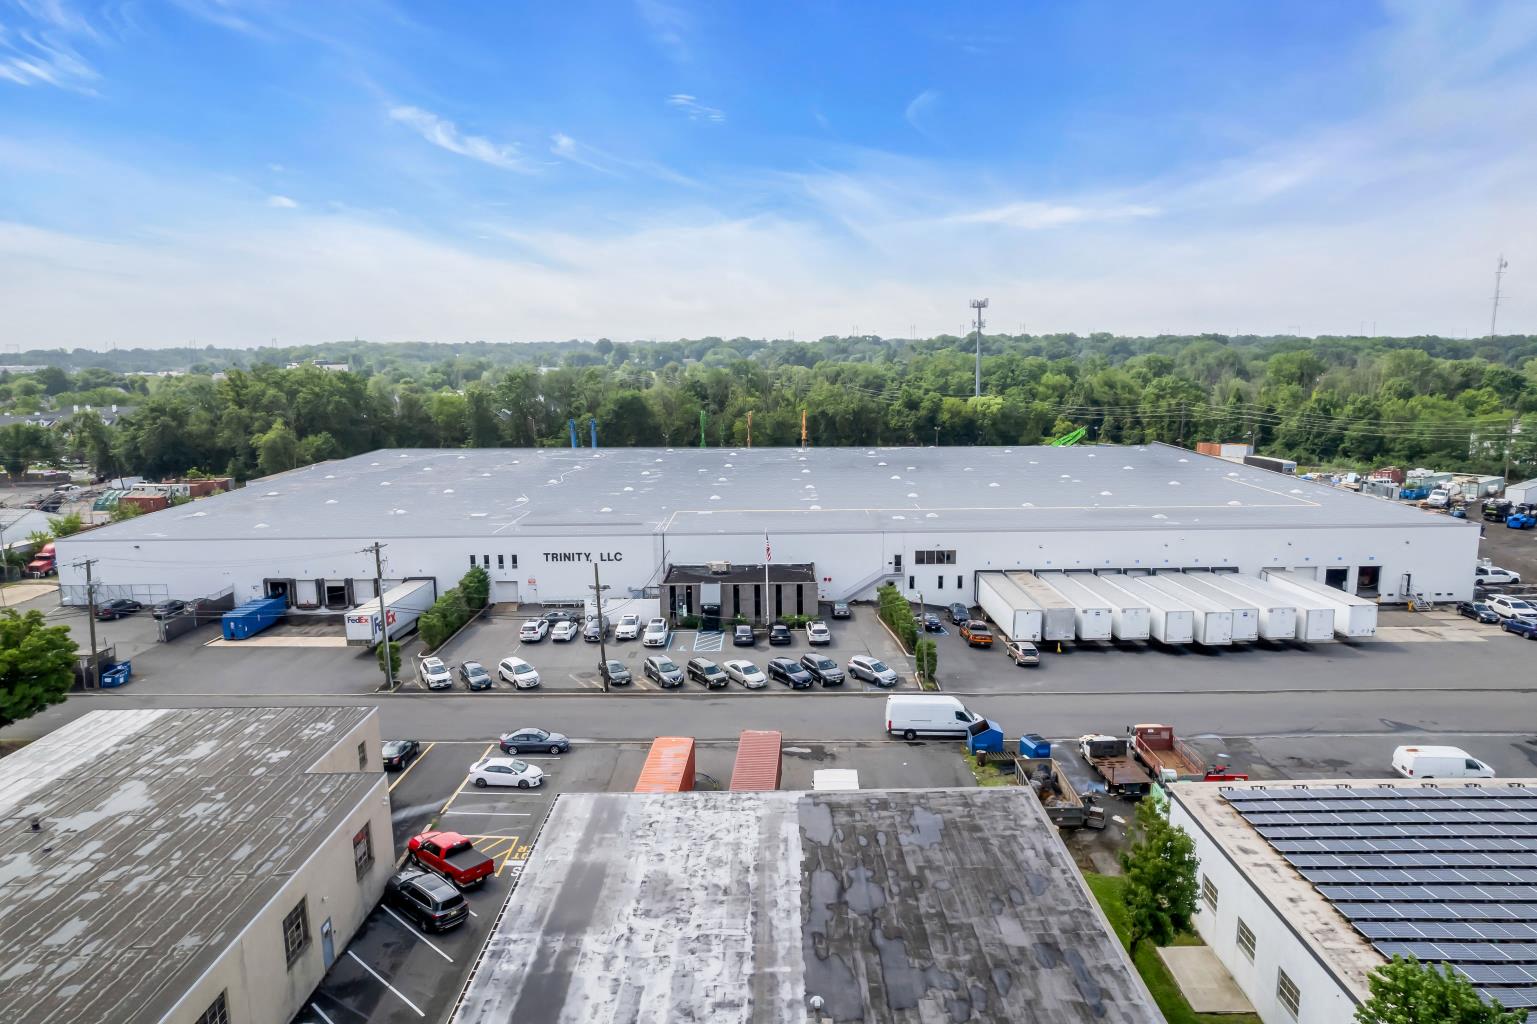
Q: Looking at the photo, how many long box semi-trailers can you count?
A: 11